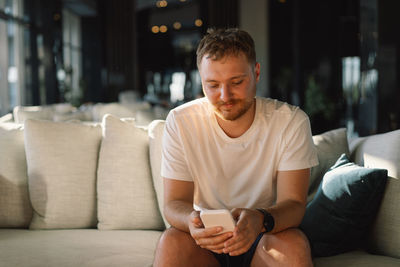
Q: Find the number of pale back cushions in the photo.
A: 6